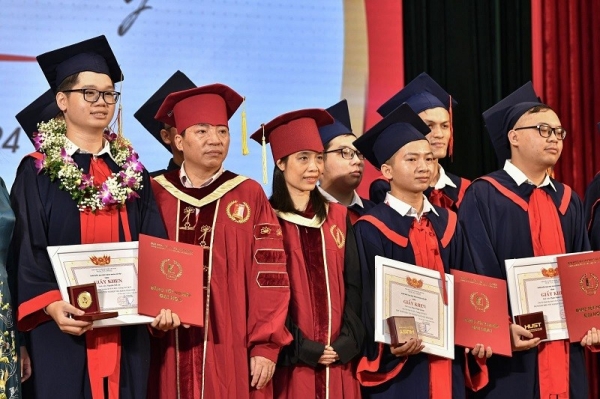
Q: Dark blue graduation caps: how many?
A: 7